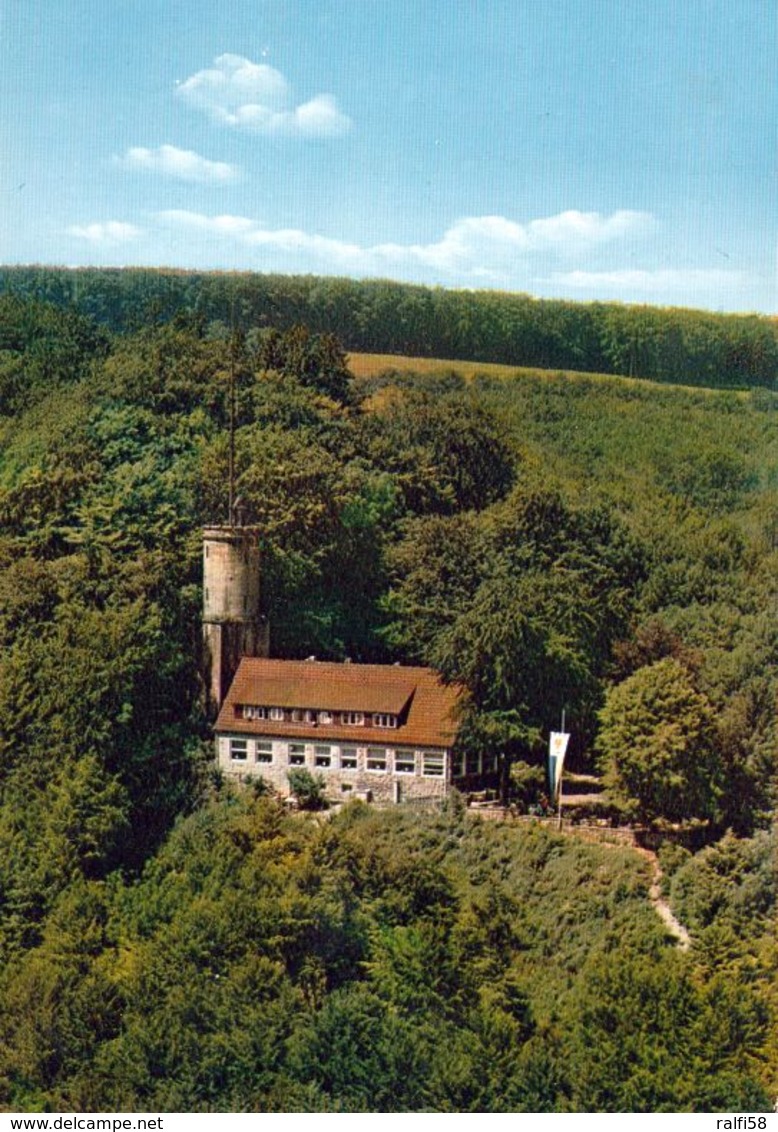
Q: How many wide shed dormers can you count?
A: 1